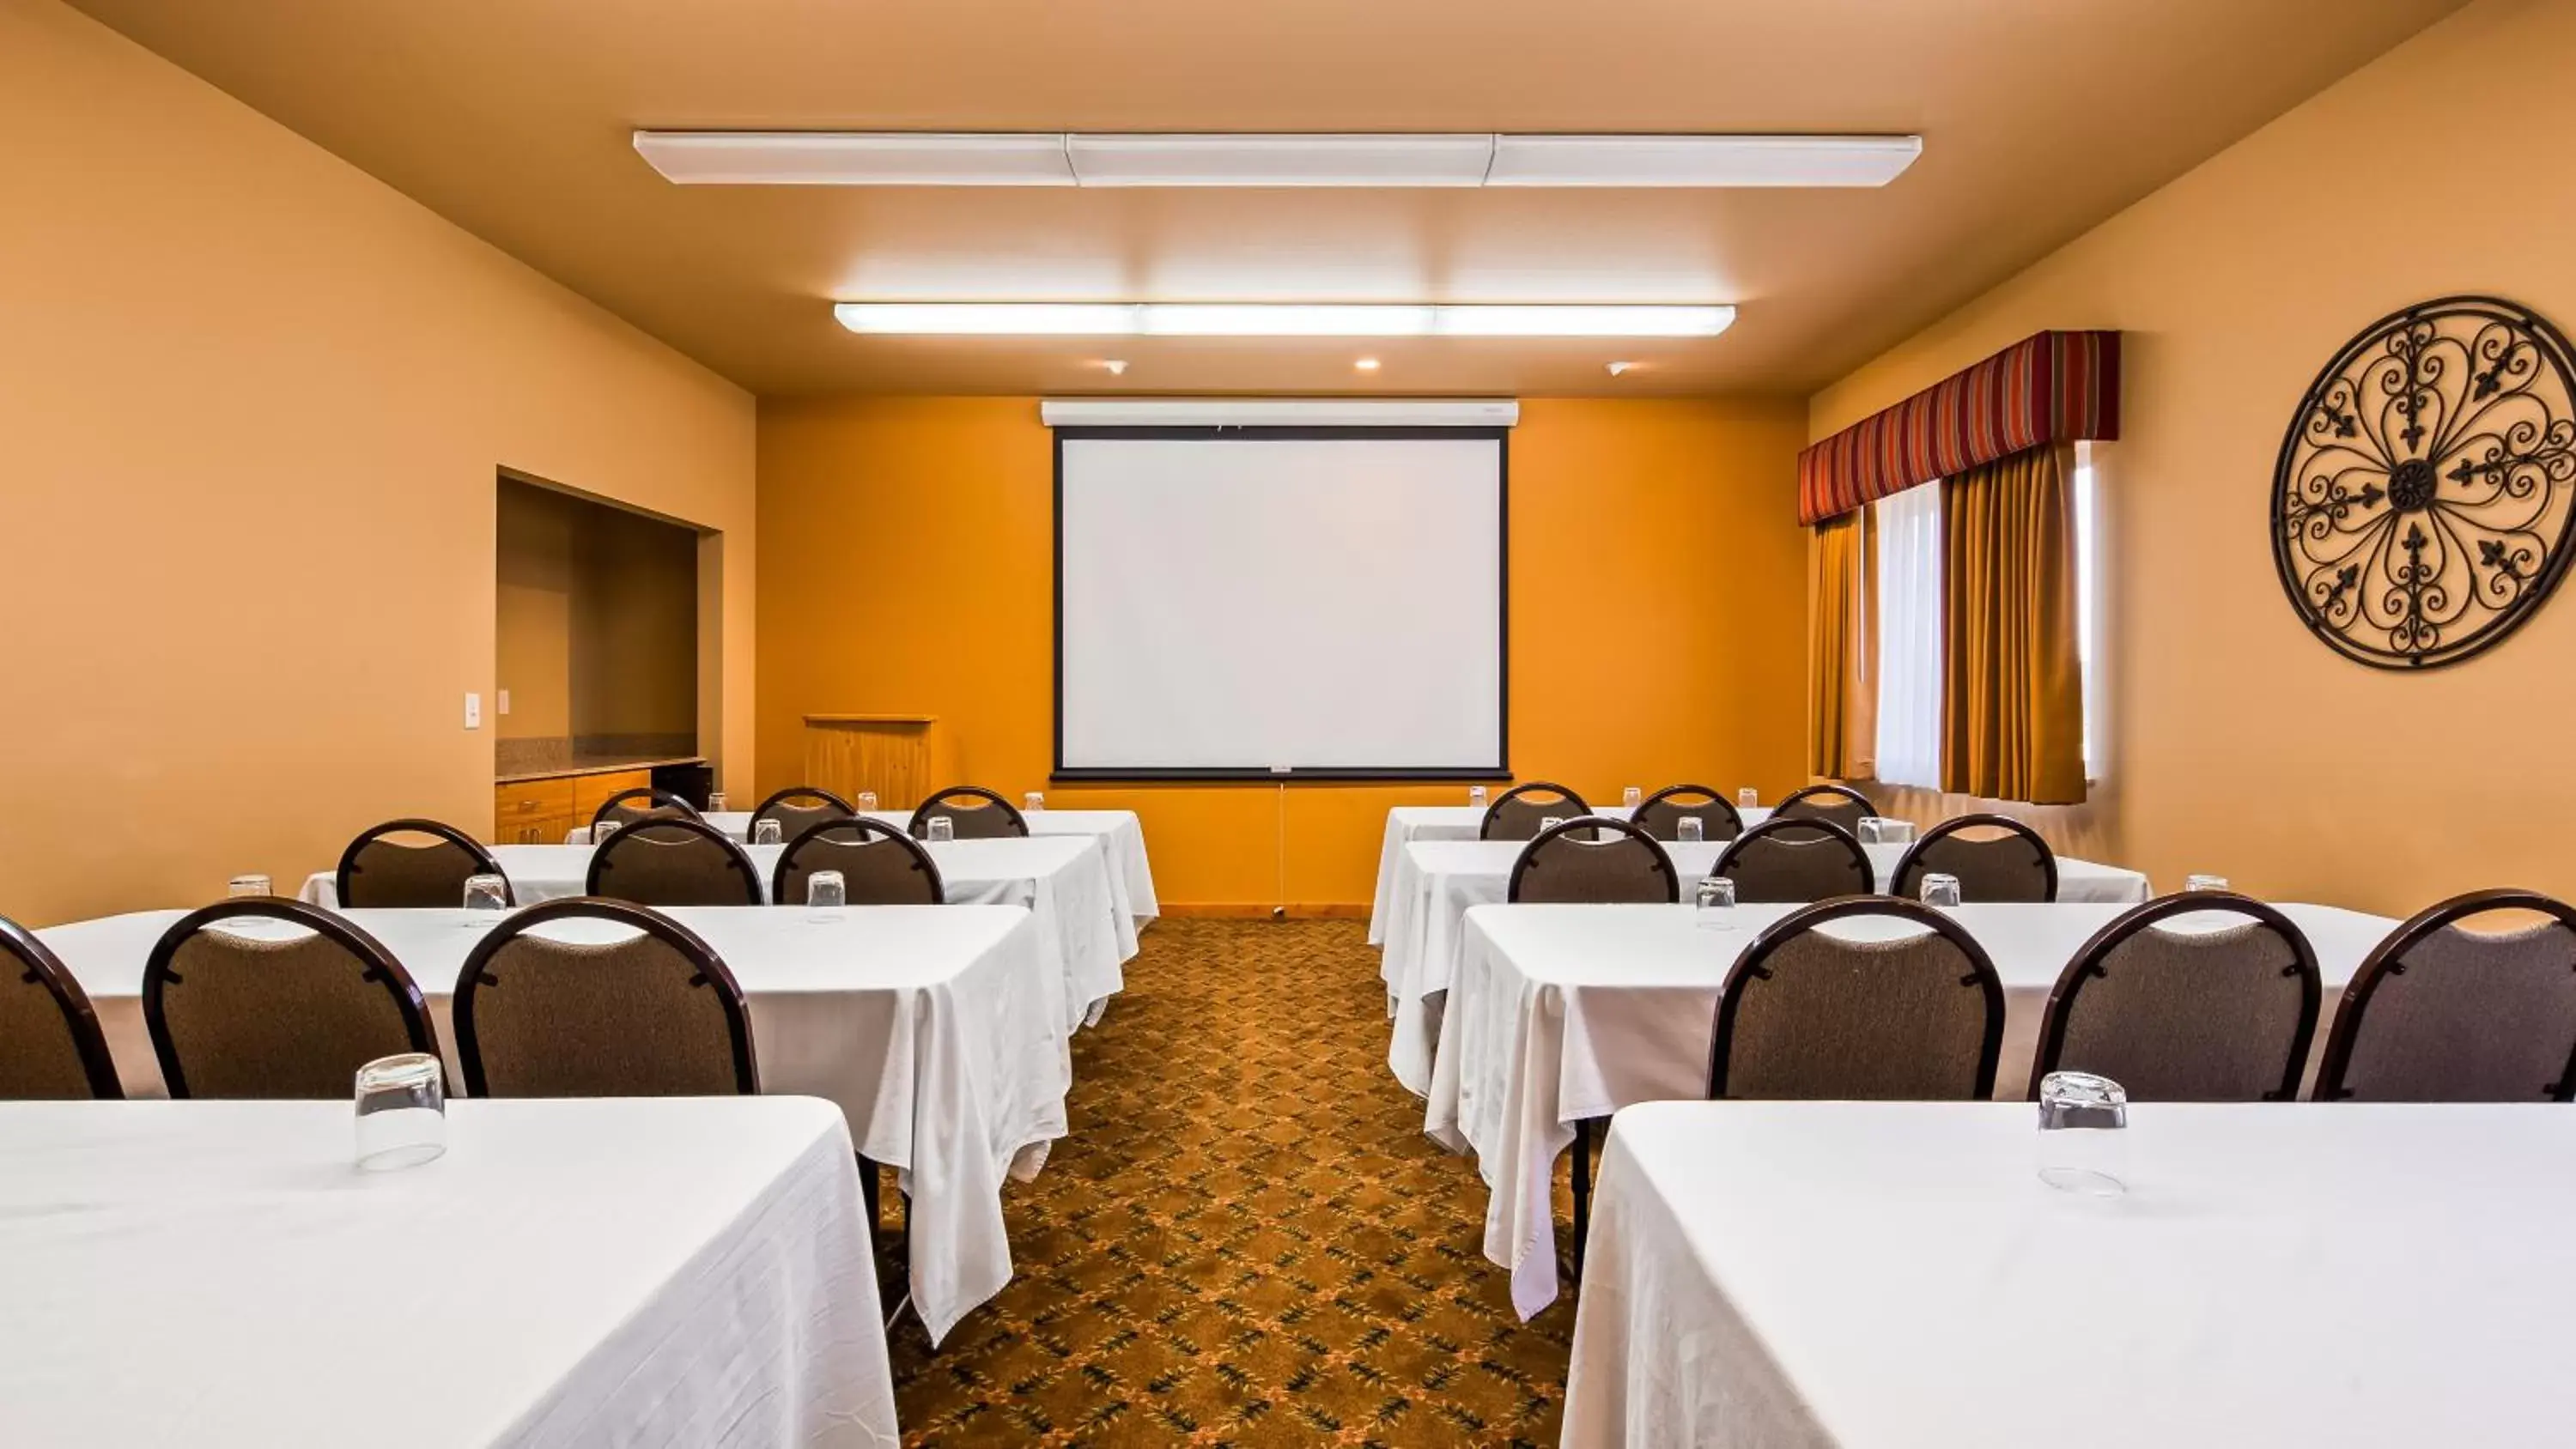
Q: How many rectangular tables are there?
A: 8